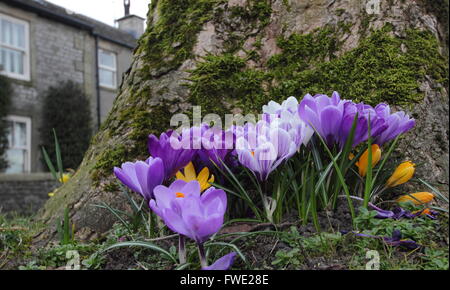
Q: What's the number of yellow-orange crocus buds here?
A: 3